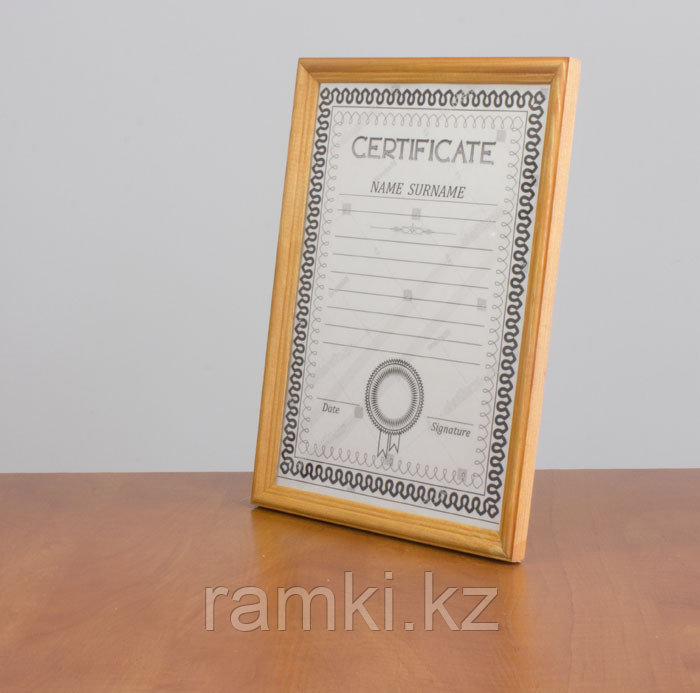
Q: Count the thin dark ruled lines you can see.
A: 11